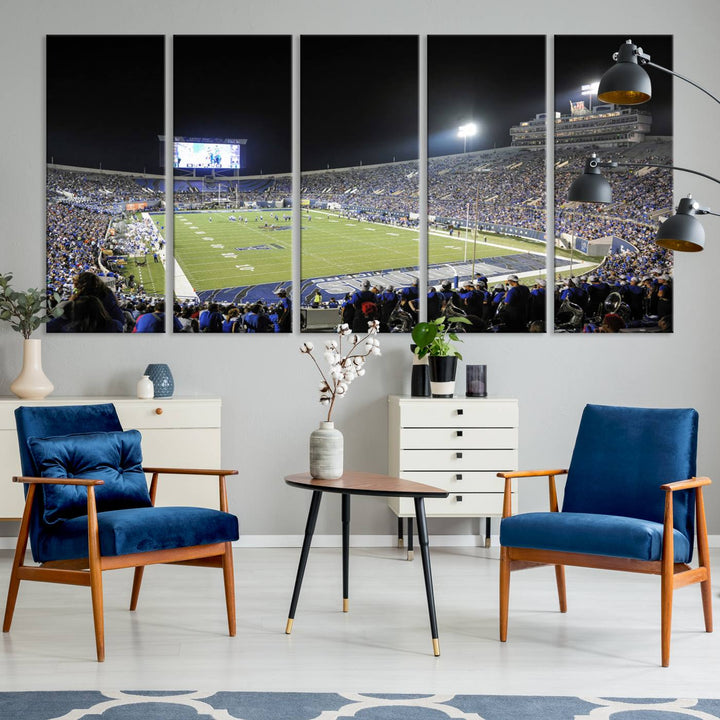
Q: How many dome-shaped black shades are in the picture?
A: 3